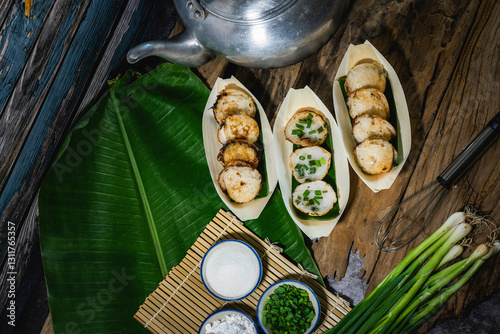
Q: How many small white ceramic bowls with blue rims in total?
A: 3